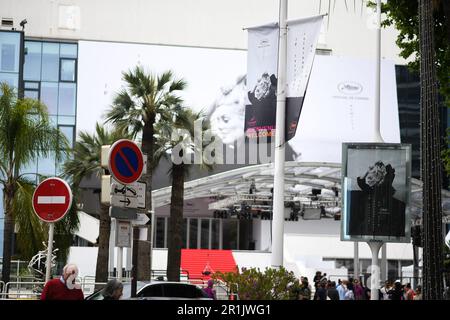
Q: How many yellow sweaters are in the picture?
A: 0